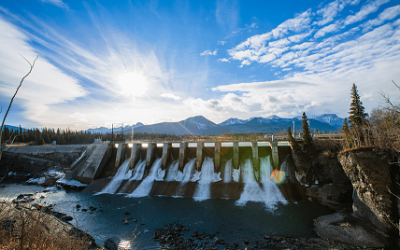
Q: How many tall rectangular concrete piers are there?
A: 10